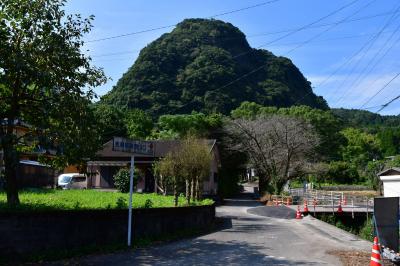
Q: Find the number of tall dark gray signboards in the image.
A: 1